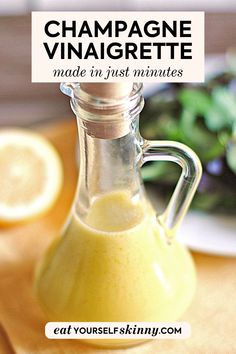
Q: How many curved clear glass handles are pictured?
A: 1